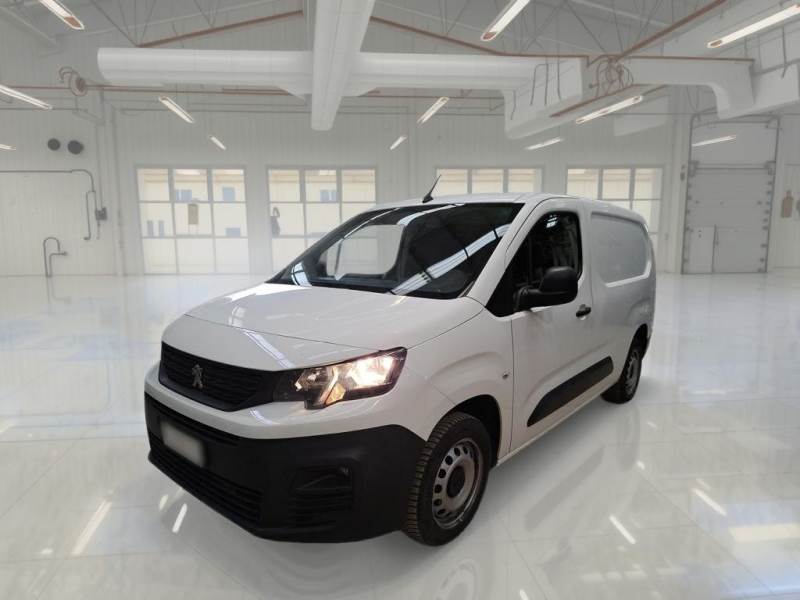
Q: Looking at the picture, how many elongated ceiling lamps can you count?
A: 12